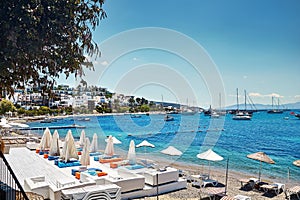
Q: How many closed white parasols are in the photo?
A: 8